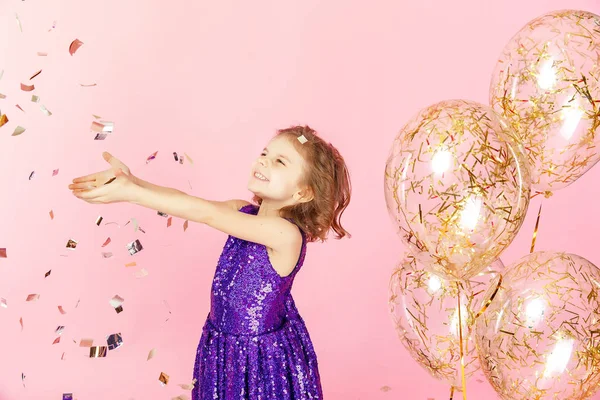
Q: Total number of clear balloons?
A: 4